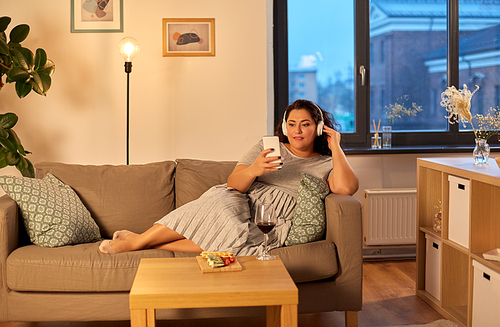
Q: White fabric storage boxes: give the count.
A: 3